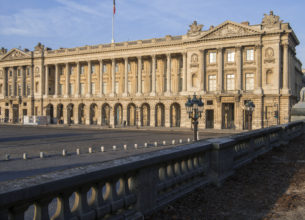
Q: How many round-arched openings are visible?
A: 11